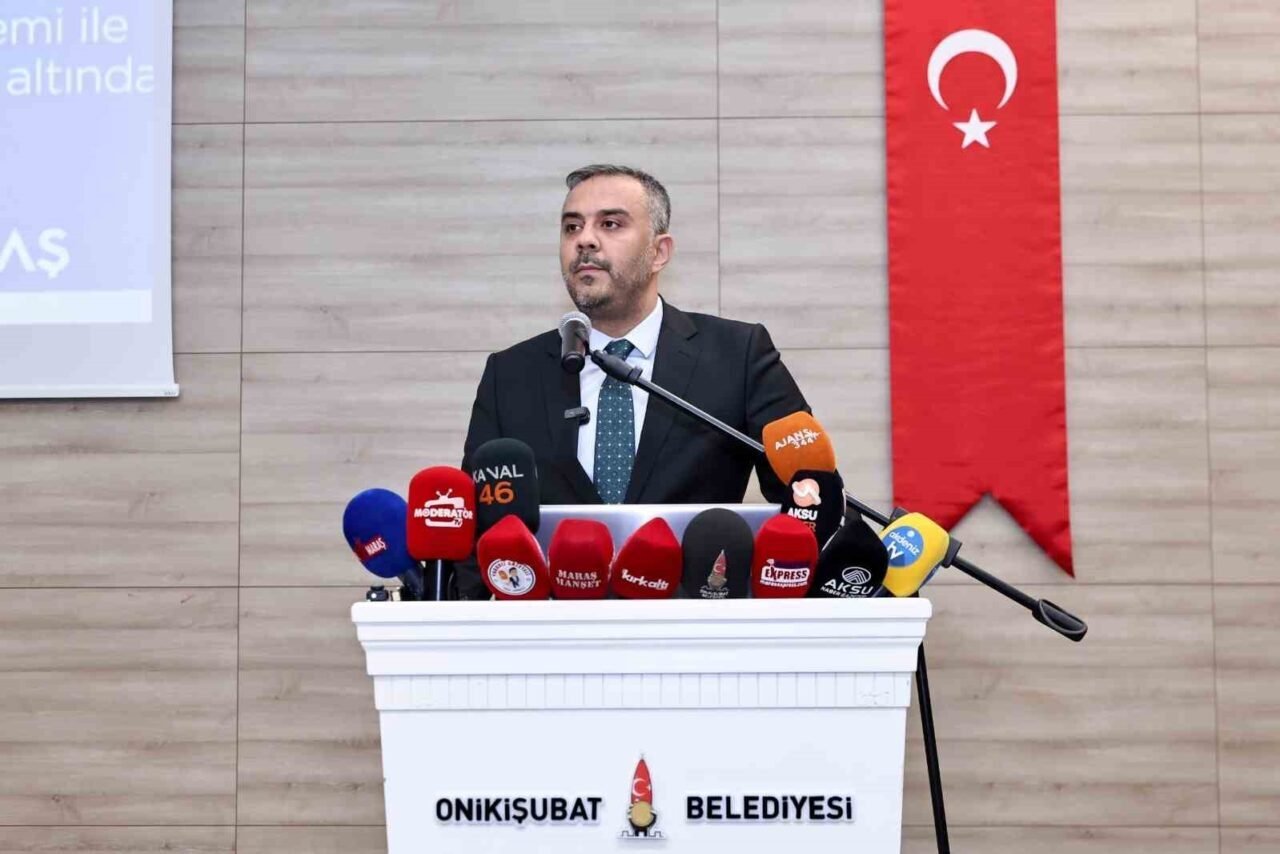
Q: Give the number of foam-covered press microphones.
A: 12